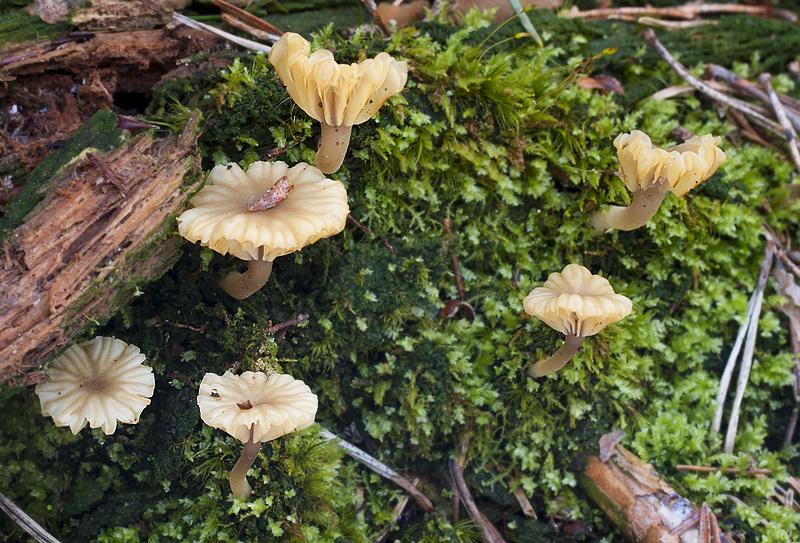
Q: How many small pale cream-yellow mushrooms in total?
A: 6